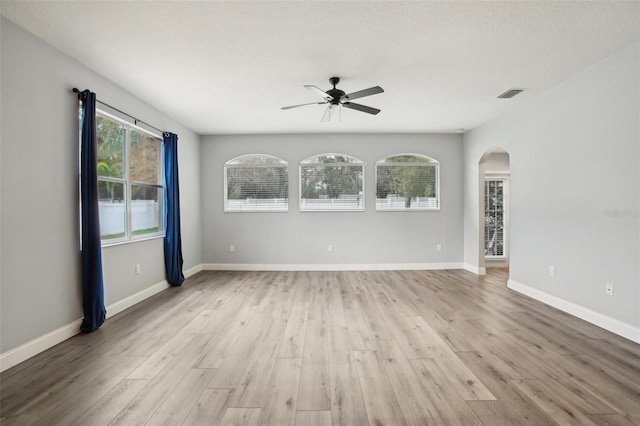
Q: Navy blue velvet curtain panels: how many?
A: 2